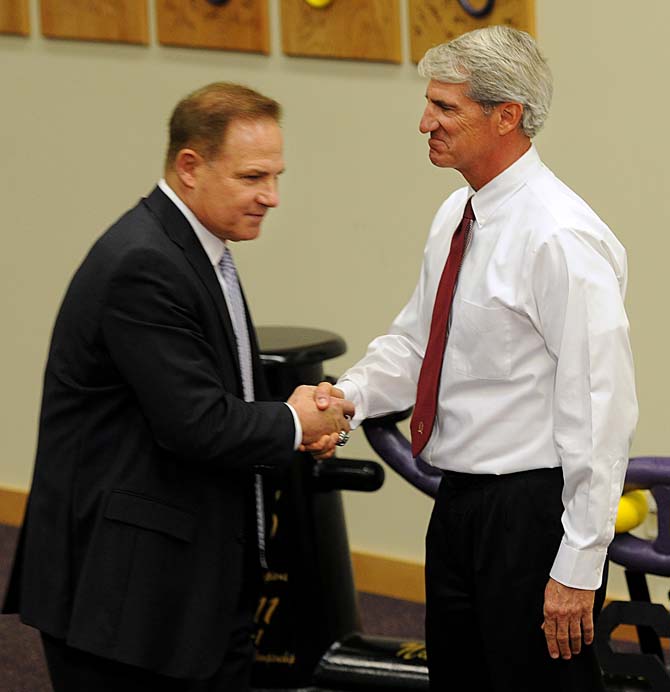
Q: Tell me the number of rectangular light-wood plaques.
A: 5